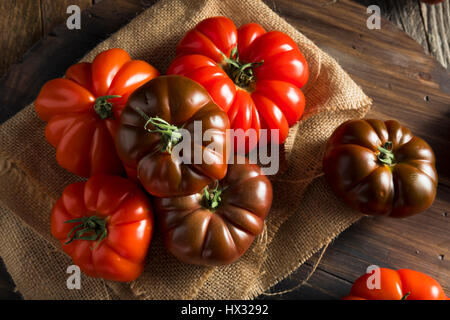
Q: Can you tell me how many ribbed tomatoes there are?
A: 7